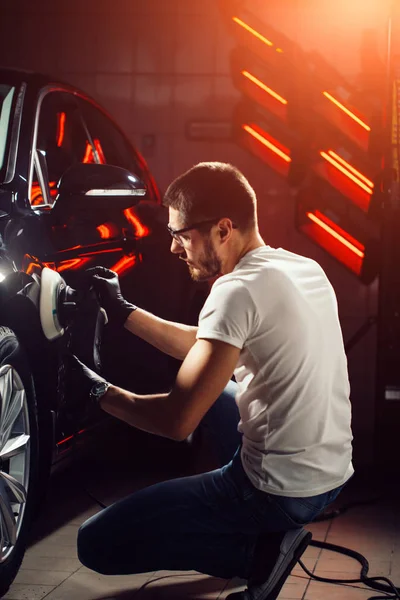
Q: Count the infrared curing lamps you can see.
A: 6